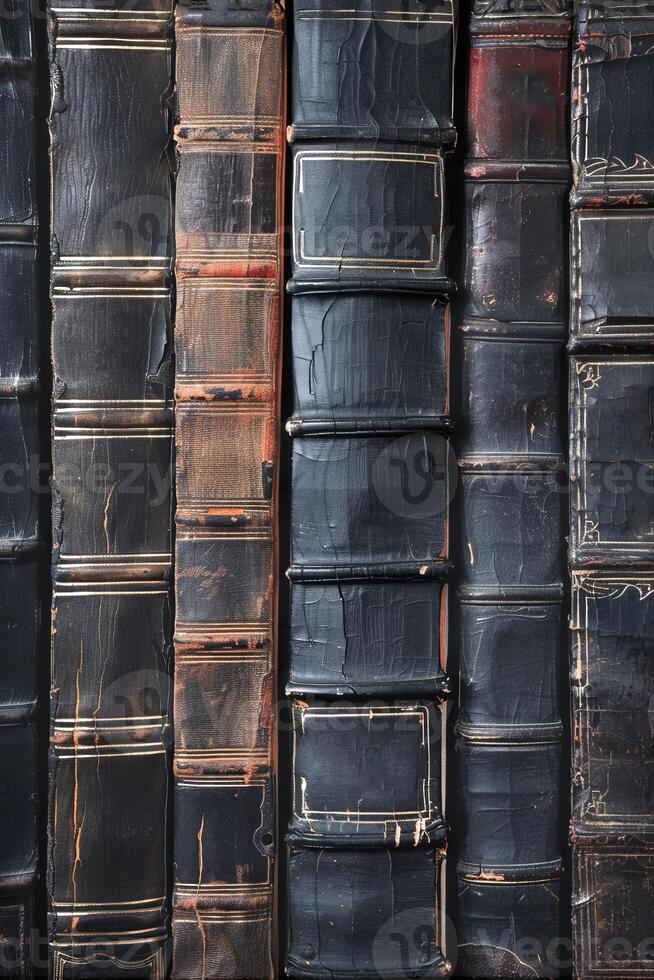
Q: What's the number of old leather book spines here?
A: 6